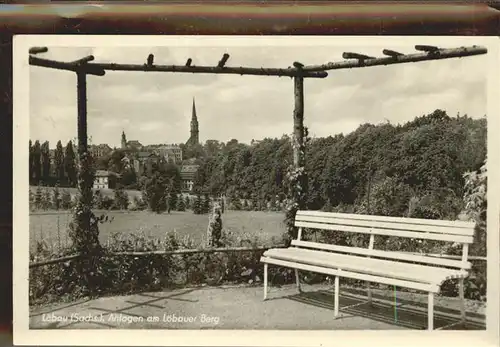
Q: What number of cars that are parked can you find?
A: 0